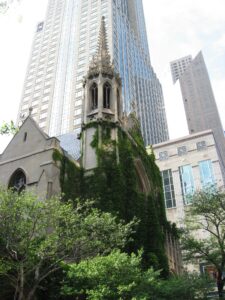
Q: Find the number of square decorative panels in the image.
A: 3